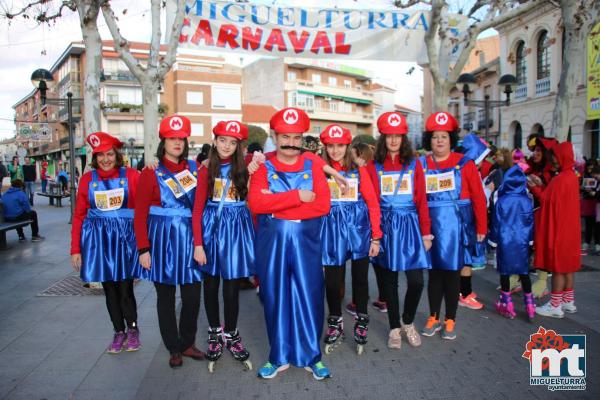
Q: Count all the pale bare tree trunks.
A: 4